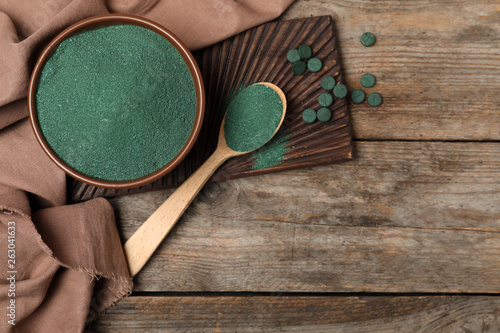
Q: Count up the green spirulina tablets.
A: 13